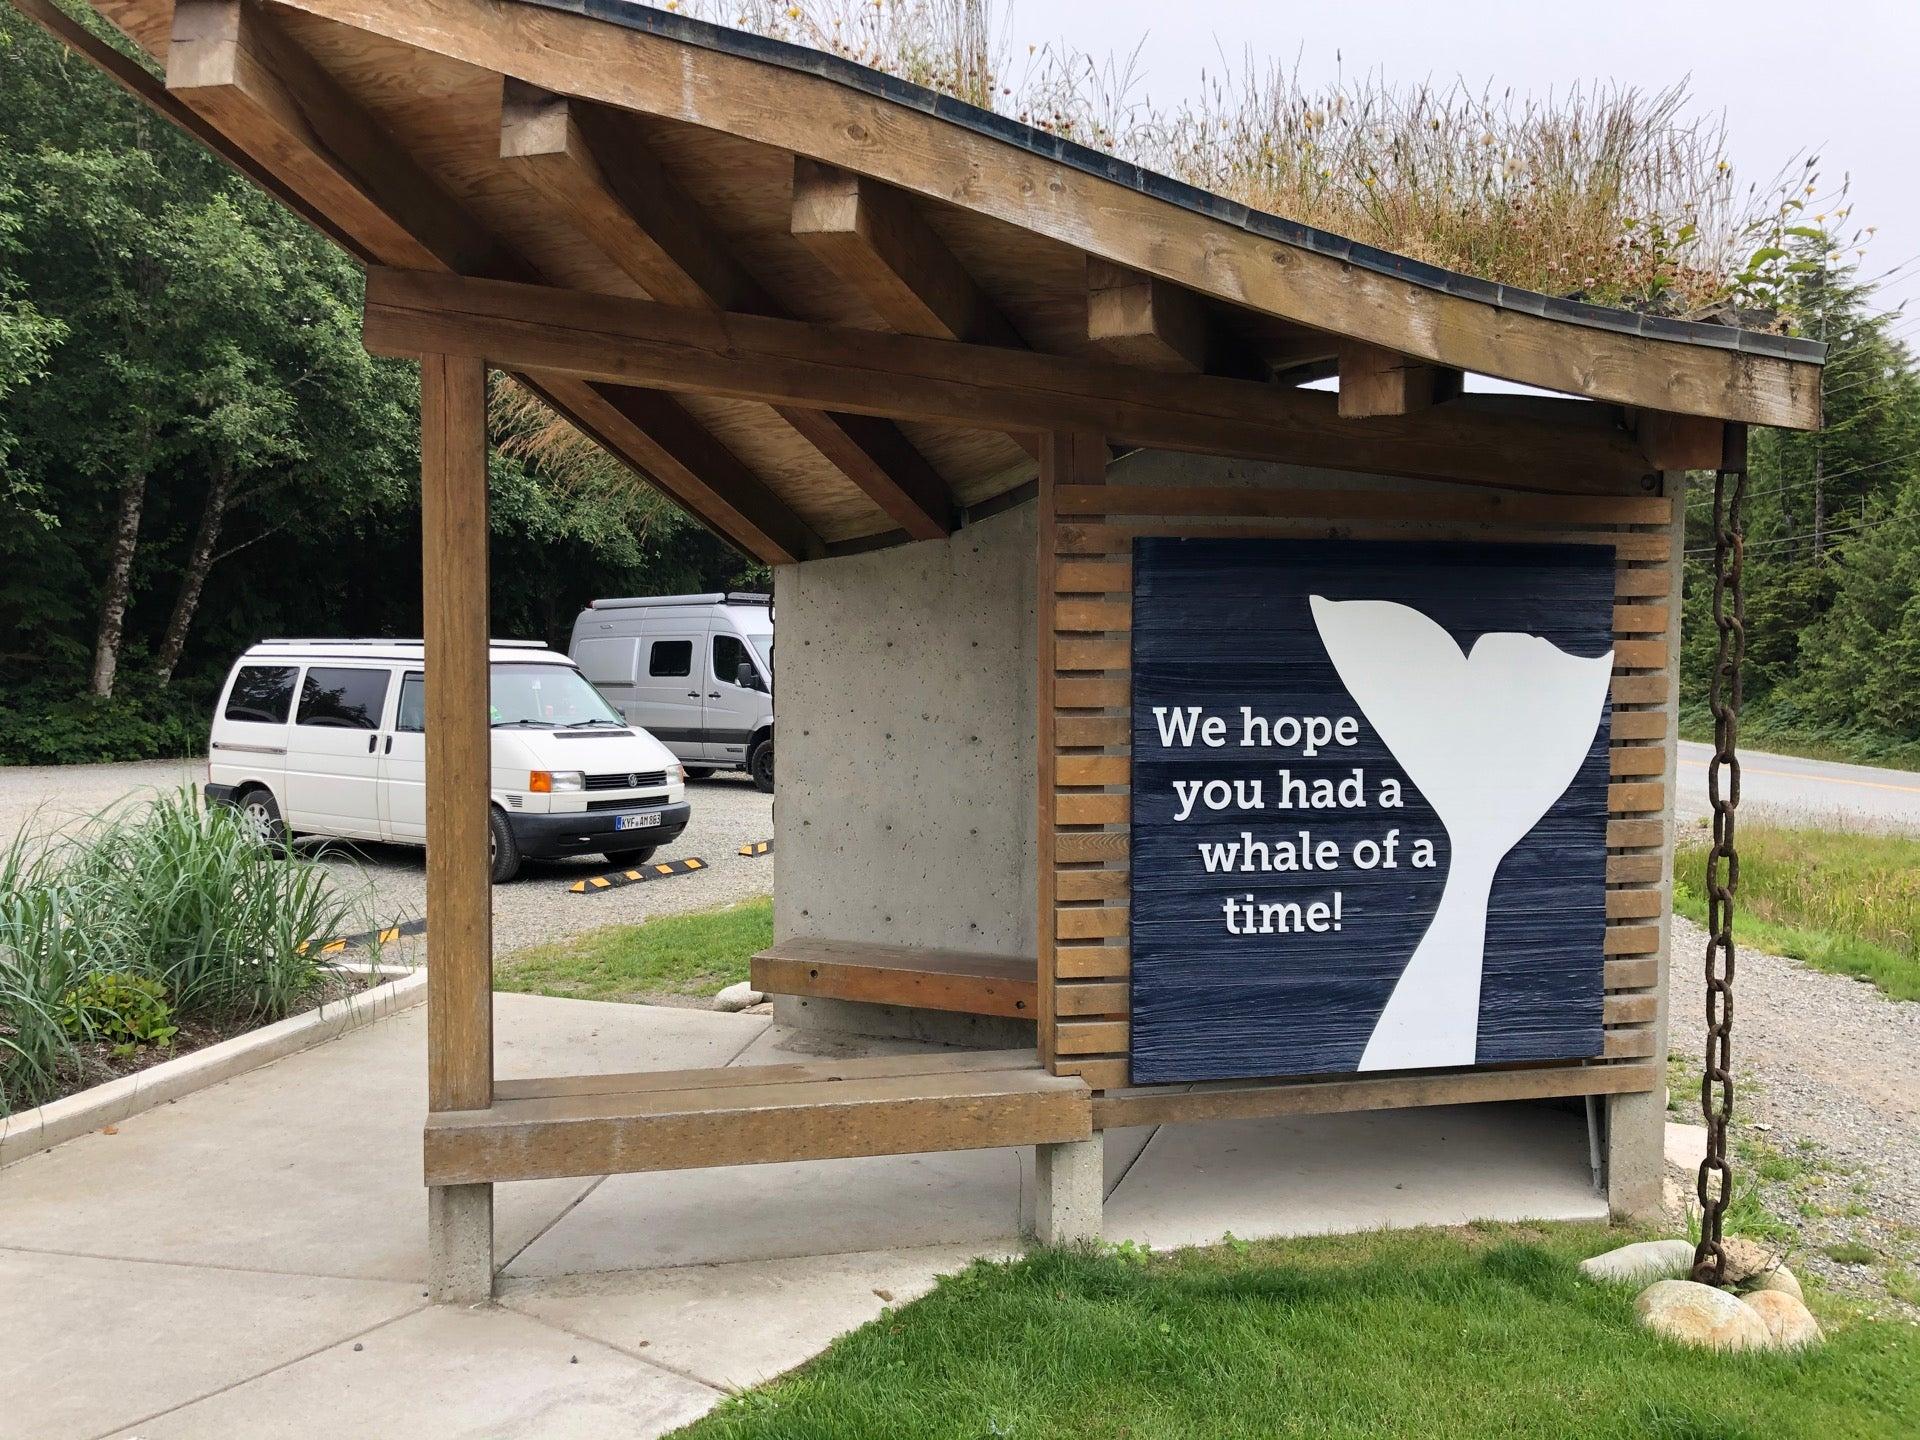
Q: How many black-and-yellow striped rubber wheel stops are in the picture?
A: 3